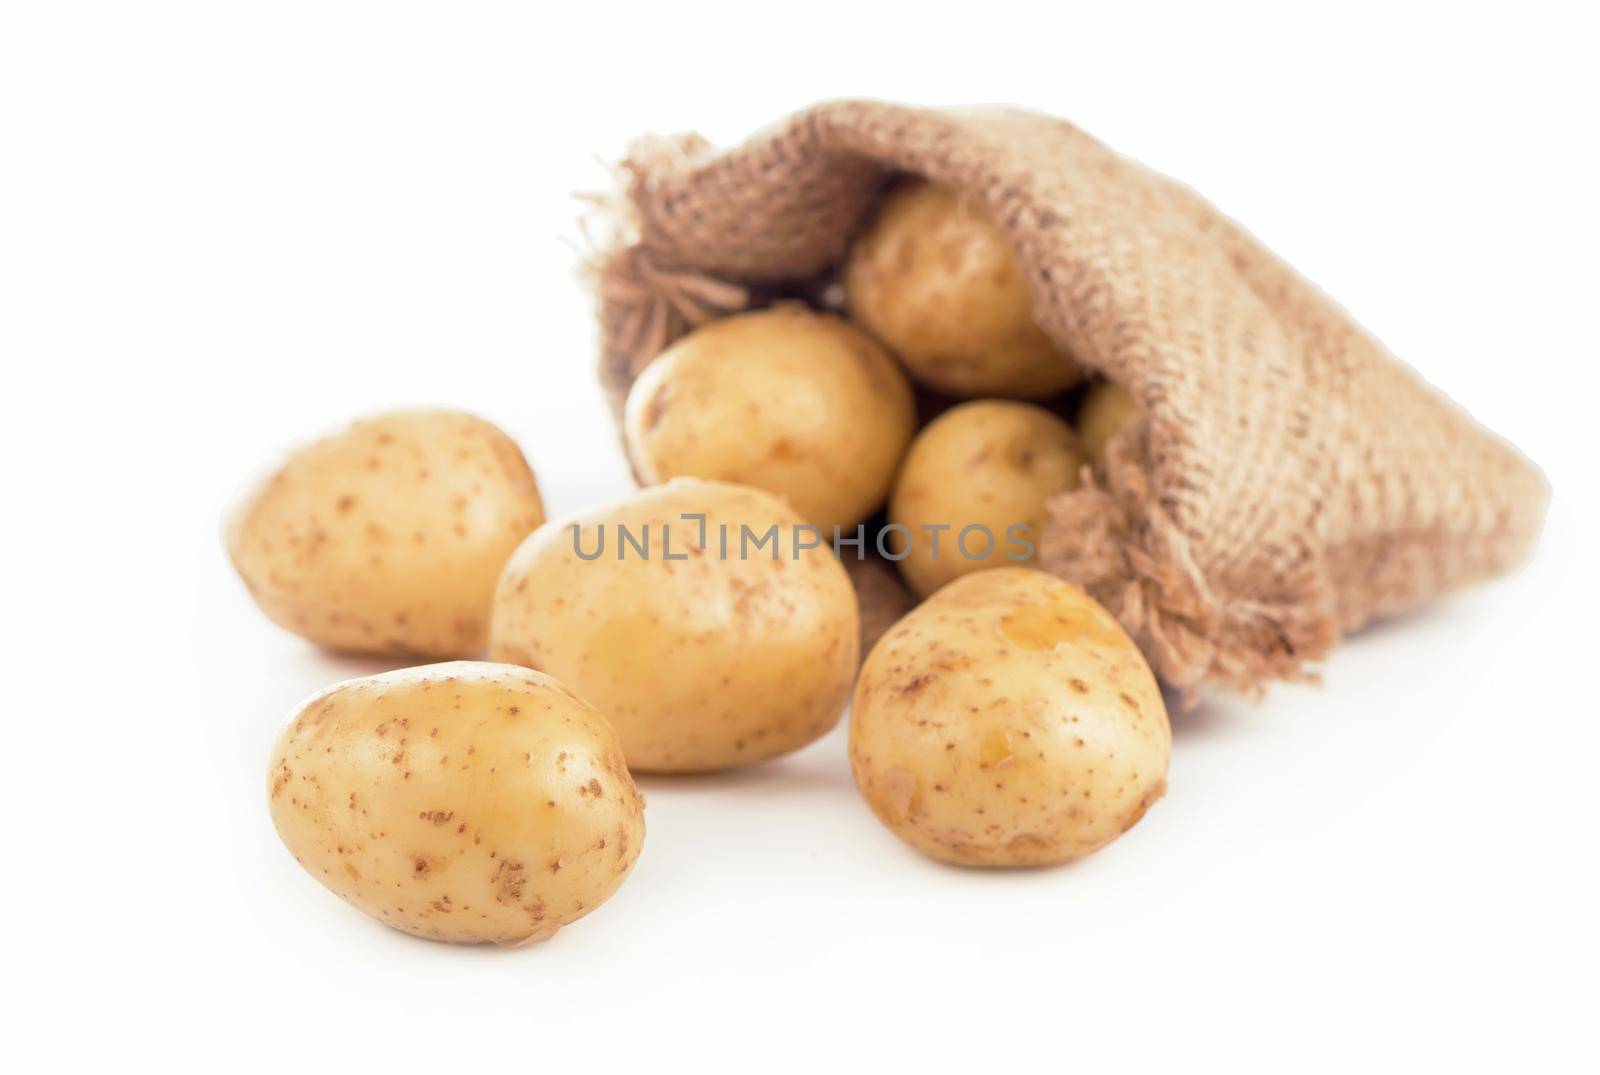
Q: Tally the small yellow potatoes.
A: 8